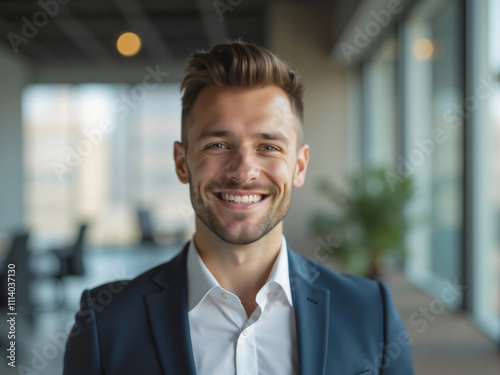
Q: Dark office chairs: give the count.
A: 3